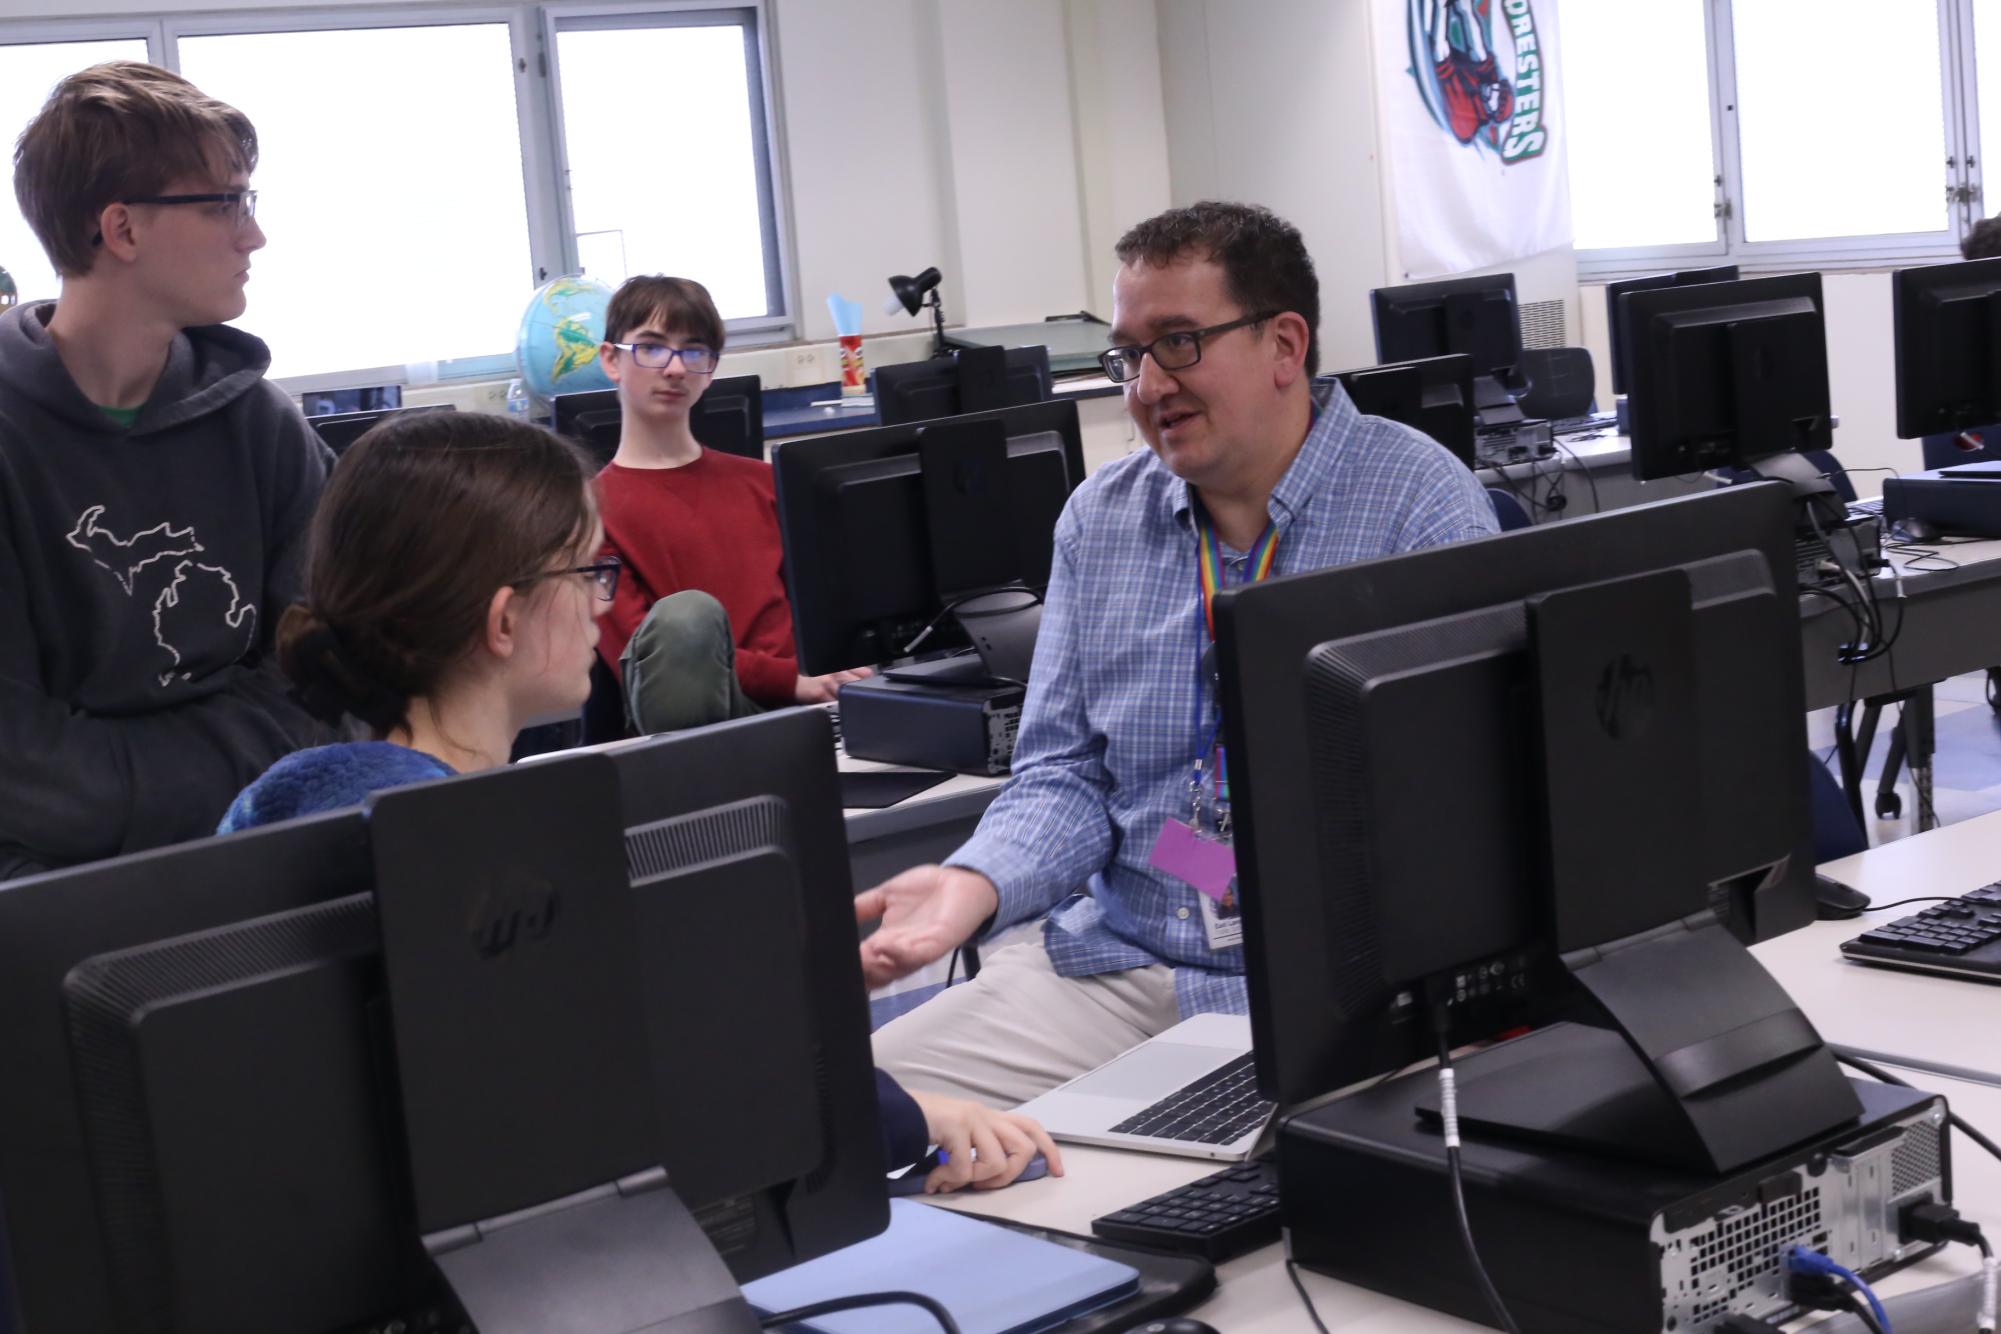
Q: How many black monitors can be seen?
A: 11